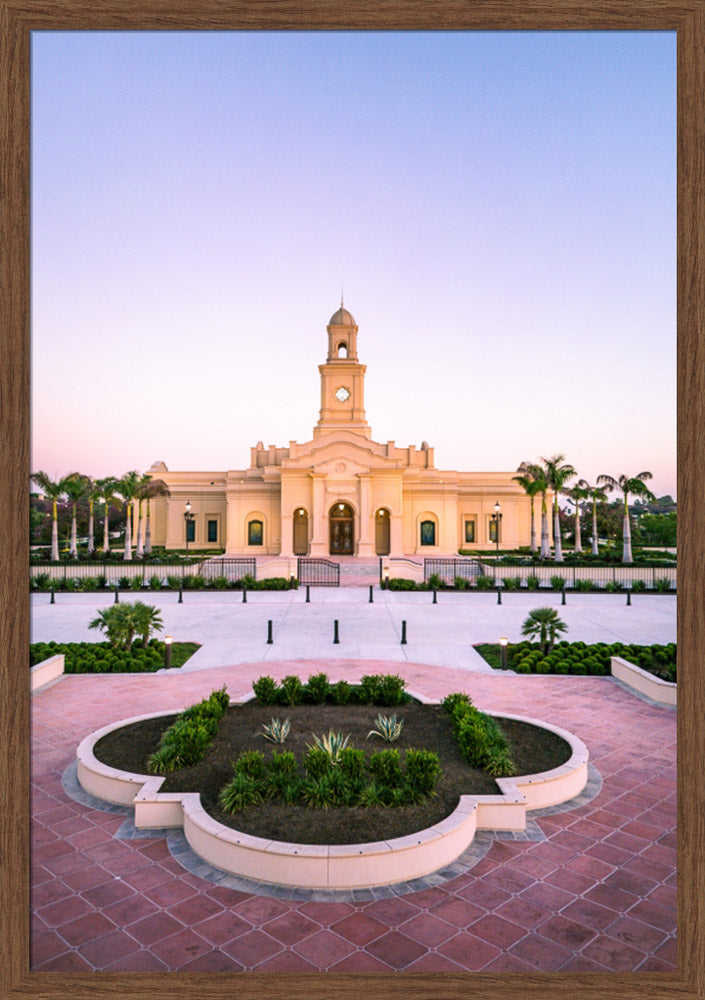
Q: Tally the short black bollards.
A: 13